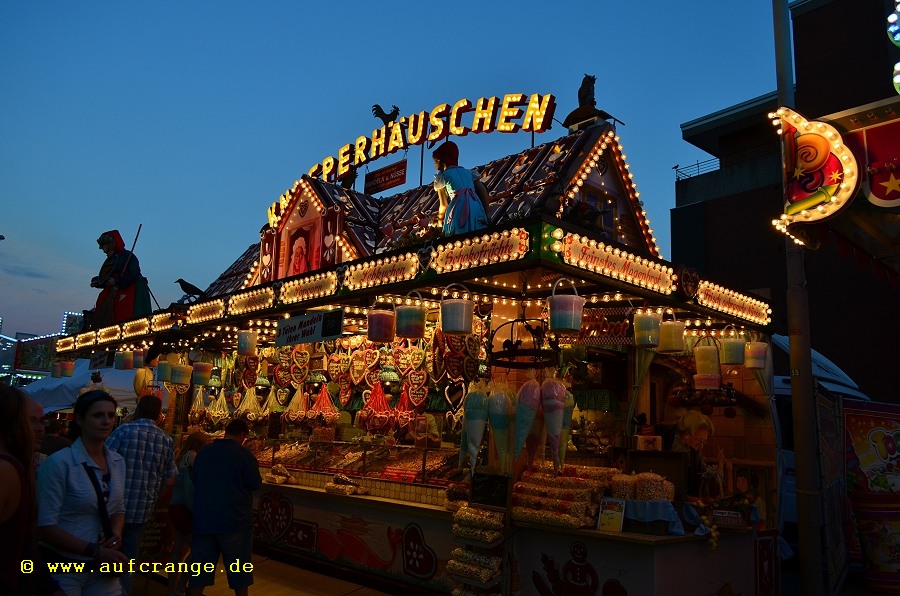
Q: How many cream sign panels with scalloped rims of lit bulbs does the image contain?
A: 12